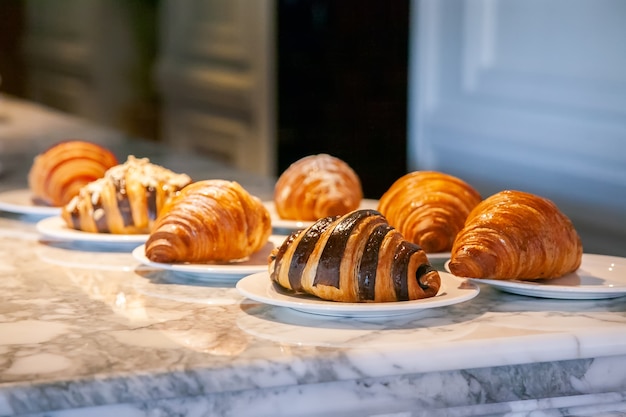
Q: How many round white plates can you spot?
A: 7